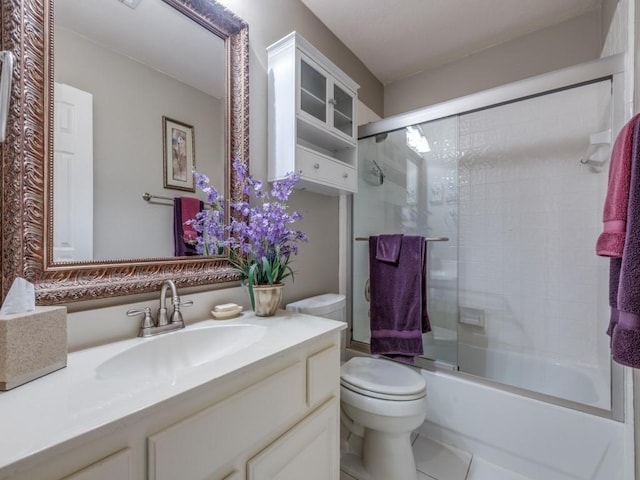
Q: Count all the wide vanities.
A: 1